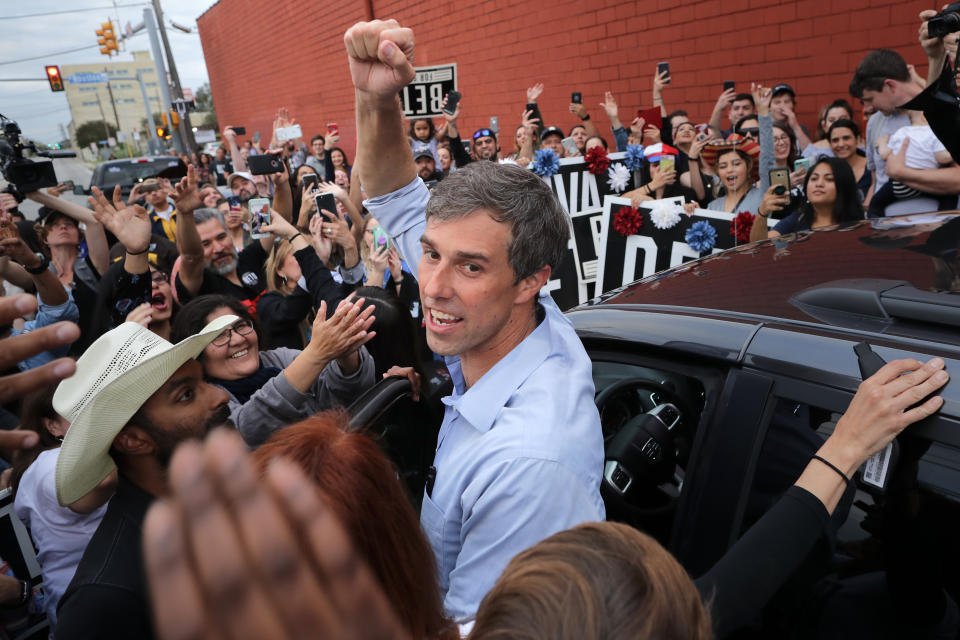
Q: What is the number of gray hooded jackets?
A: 1